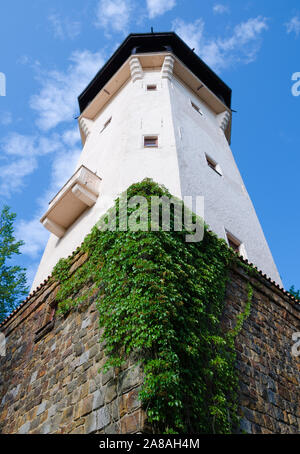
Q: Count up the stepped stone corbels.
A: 4